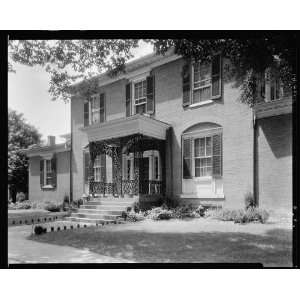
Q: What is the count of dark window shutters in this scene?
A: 12